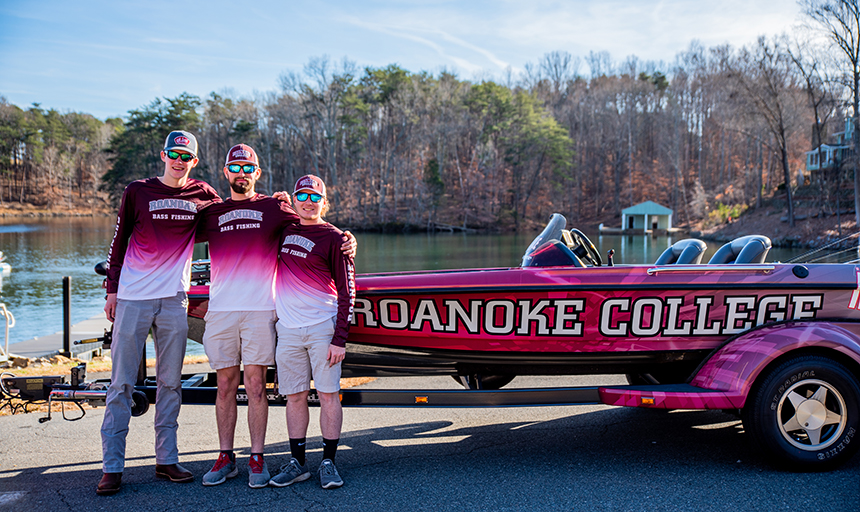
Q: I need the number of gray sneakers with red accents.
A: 2